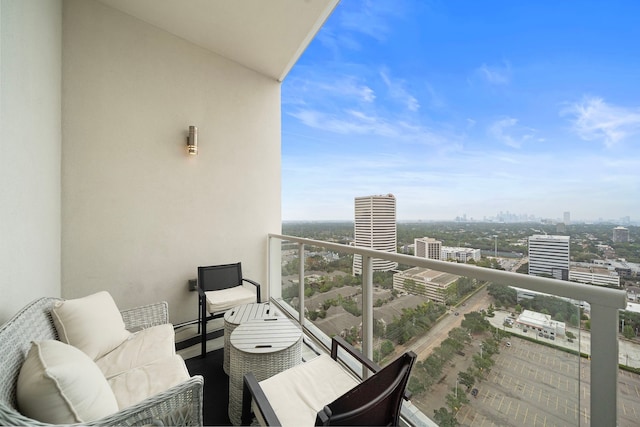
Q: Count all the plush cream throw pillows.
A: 2